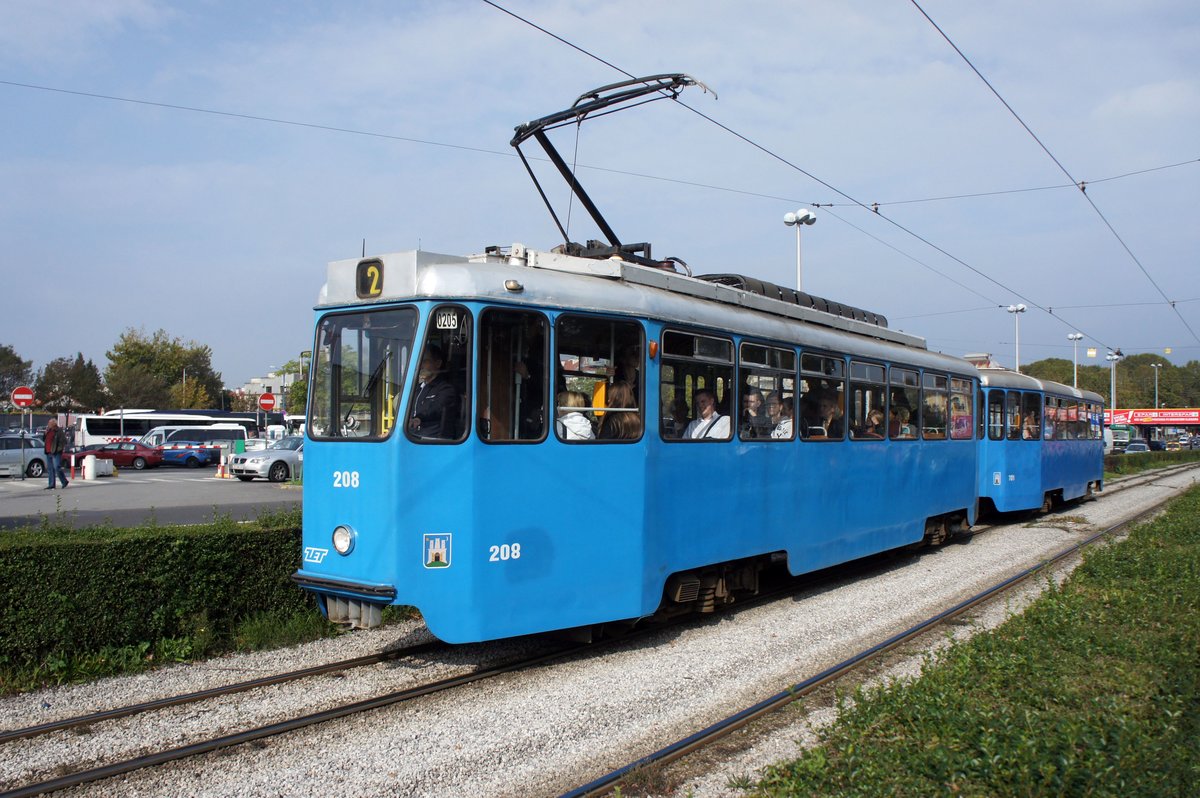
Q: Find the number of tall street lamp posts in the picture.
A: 5